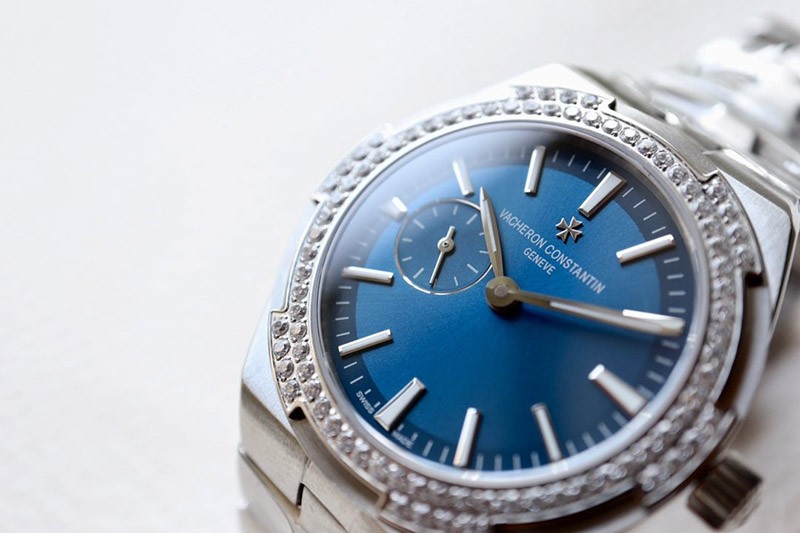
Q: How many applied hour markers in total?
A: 12